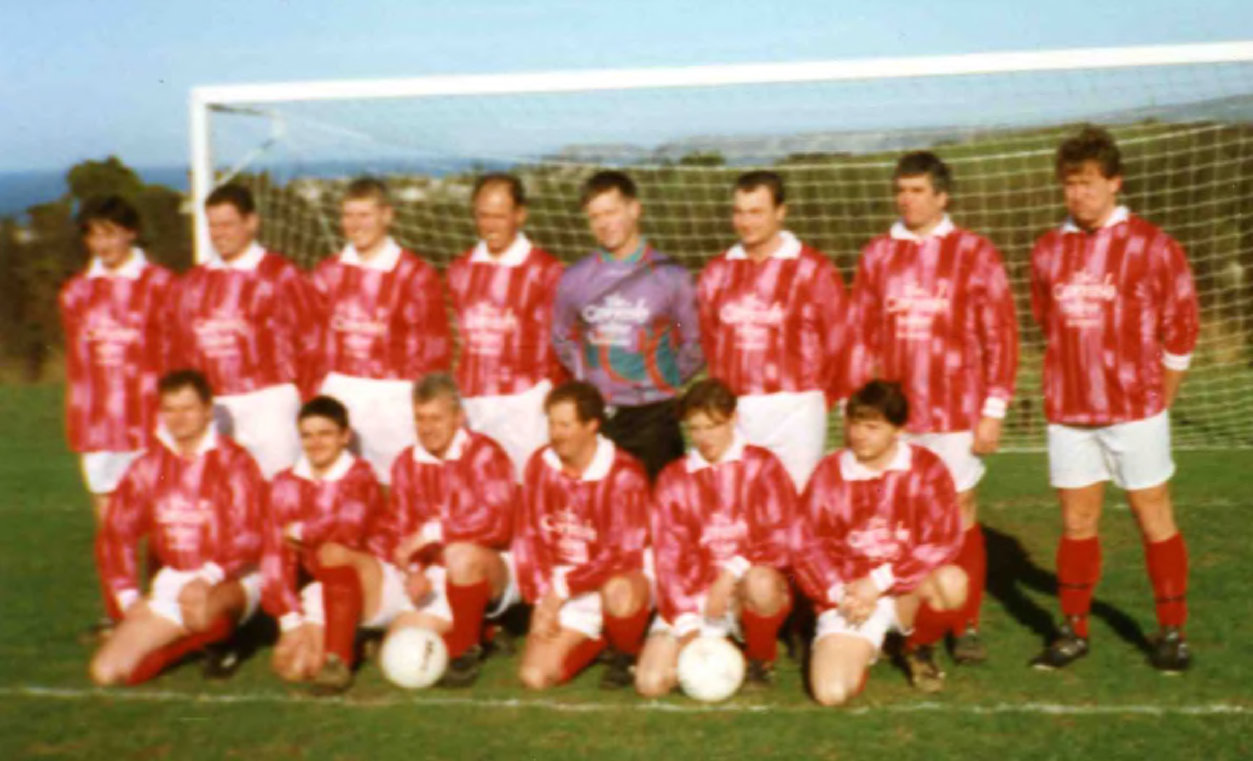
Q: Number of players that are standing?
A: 8